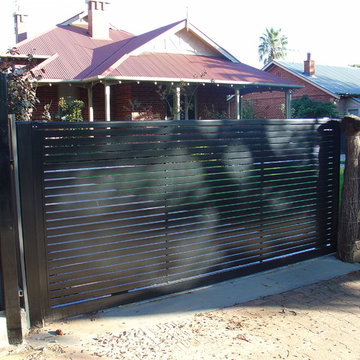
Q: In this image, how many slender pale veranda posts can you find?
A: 5